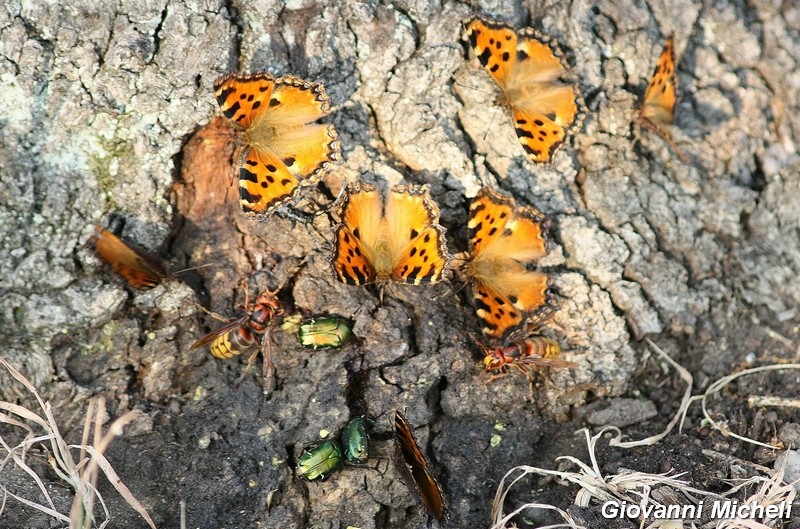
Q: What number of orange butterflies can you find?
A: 7